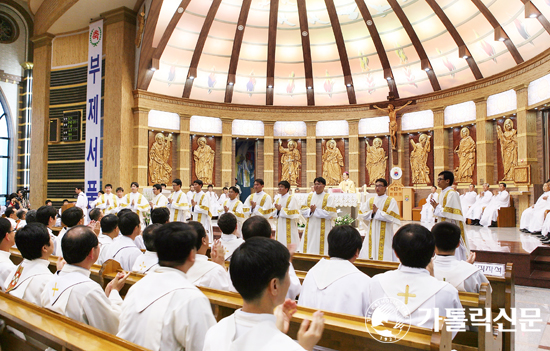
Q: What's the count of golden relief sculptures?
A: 8